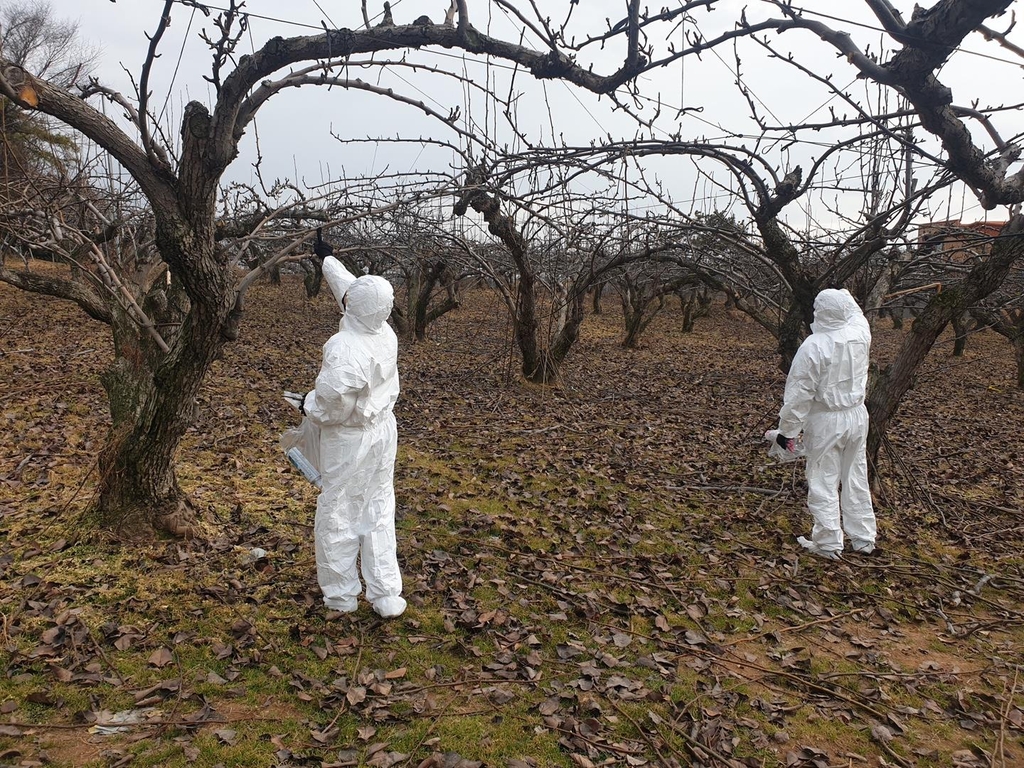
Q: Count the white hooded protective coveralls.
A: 2